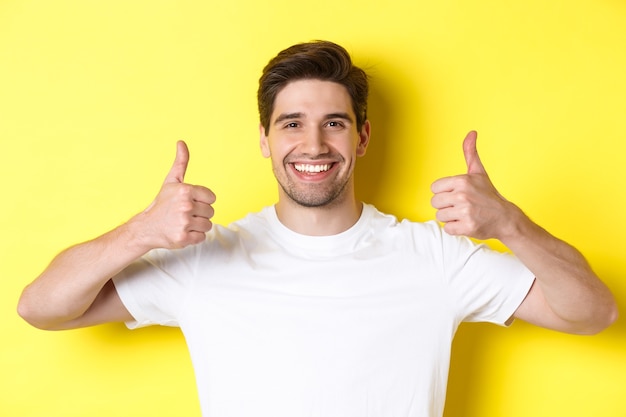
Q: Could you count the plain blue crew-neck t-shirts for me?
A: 0